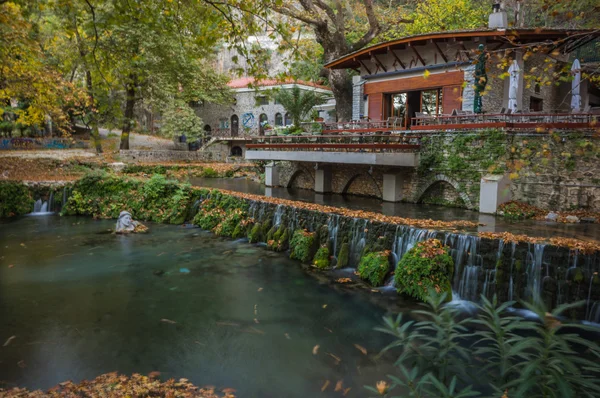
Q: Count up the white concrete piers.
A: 4